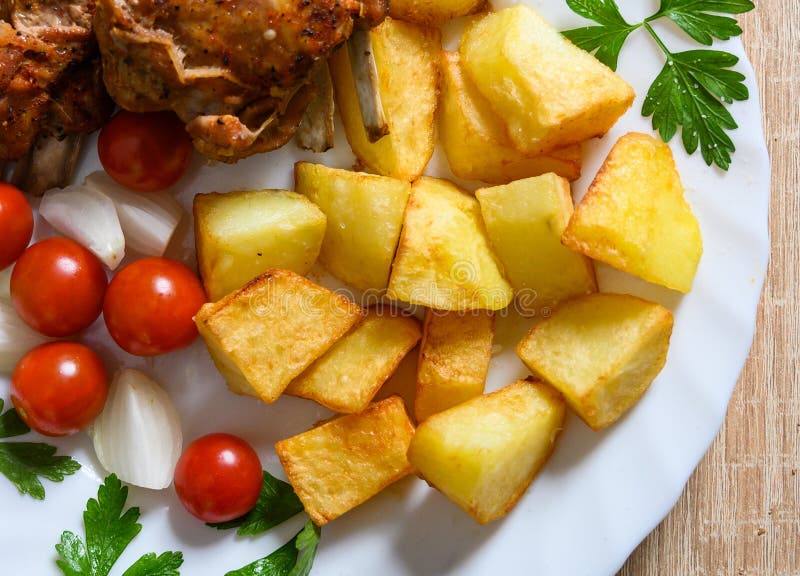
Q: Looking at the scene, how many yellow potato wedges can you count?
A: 15